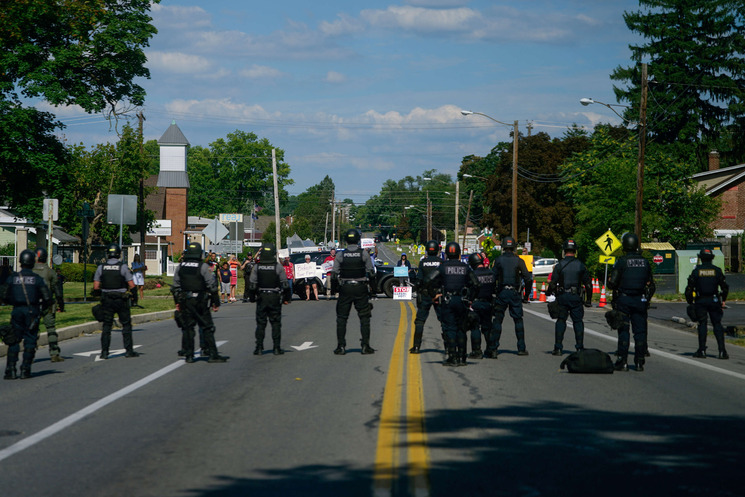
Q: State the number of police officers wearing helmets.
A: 13